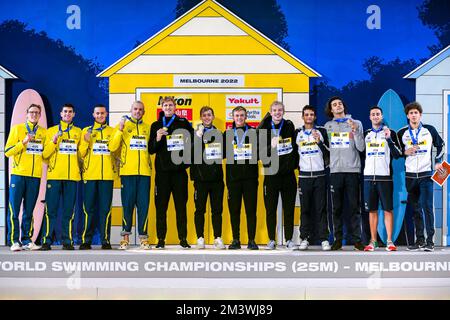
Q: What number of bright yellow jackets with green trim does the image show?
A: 4